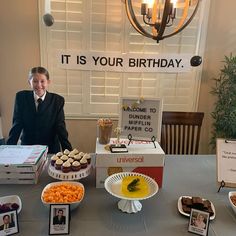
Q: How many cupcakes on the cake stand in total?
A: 14